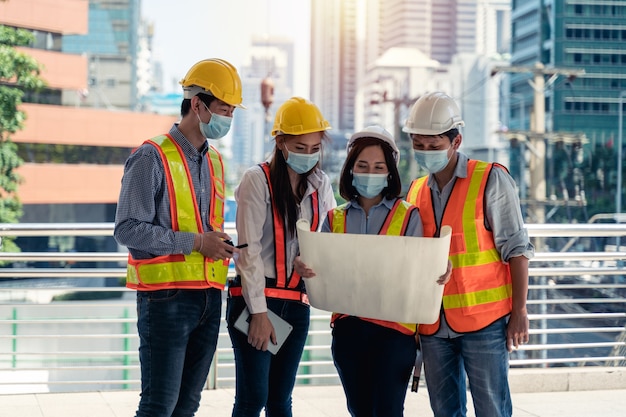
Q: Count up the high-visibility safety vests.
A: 4